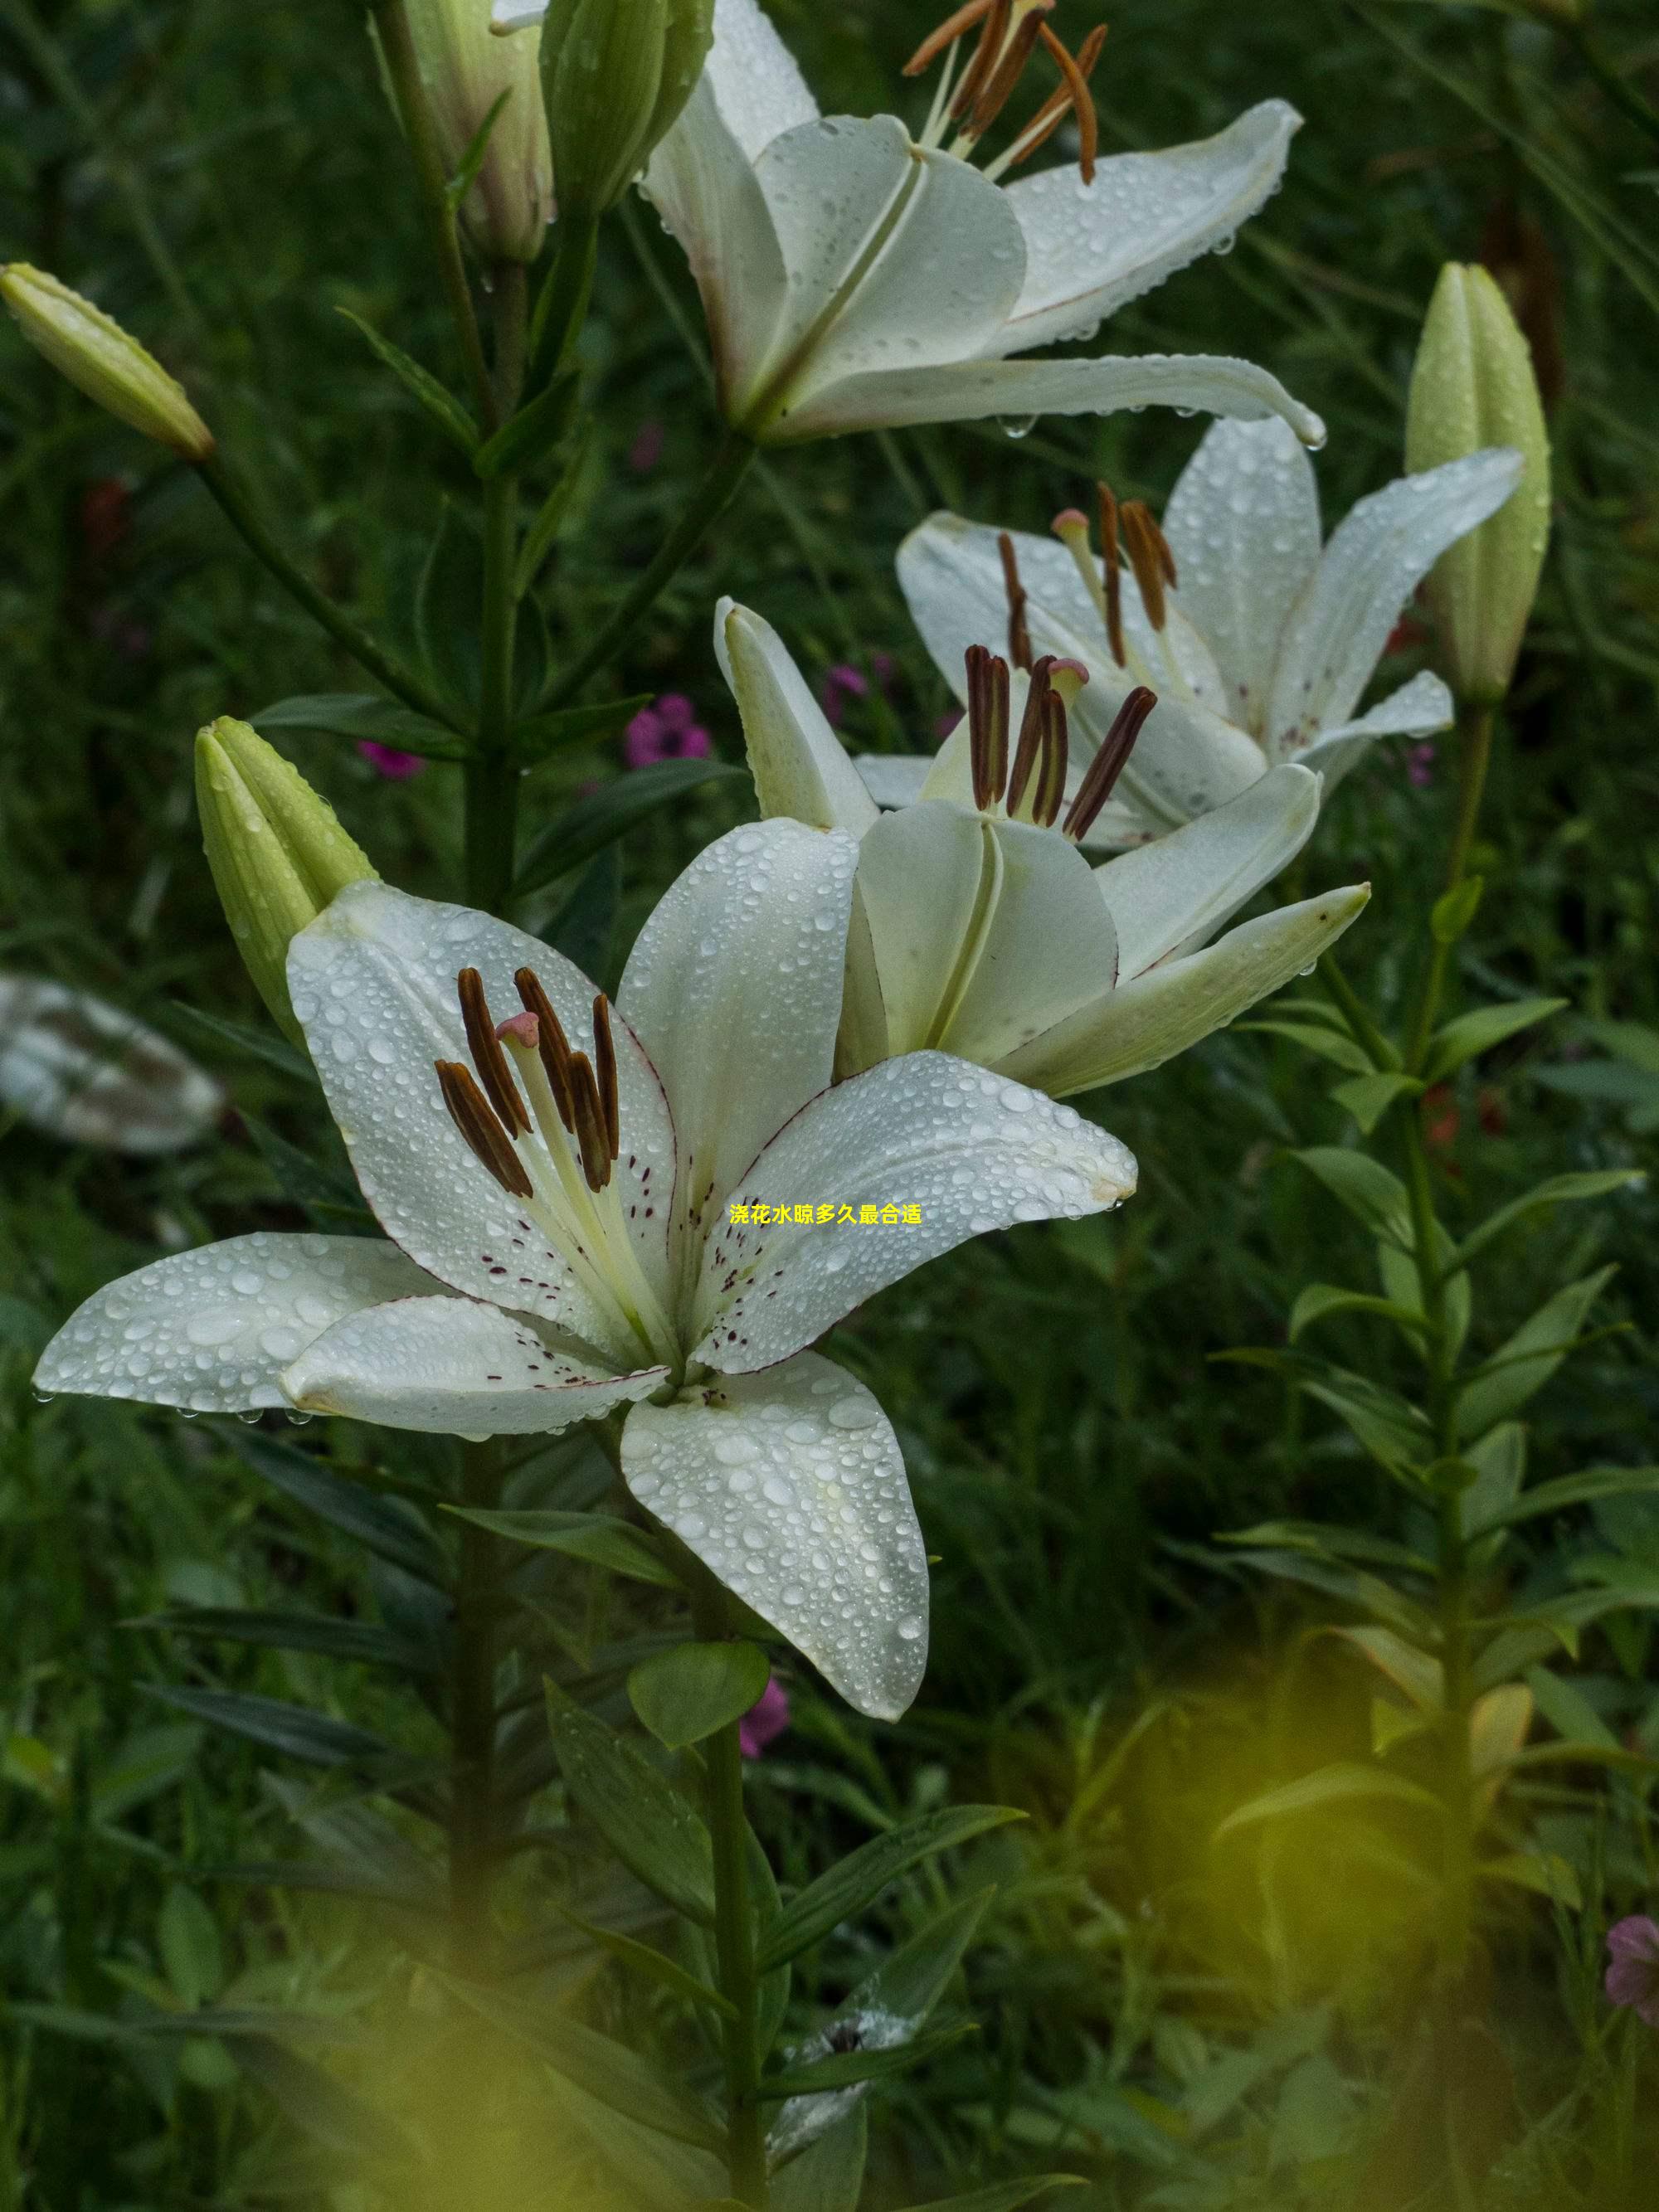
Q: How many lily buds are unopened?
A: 5